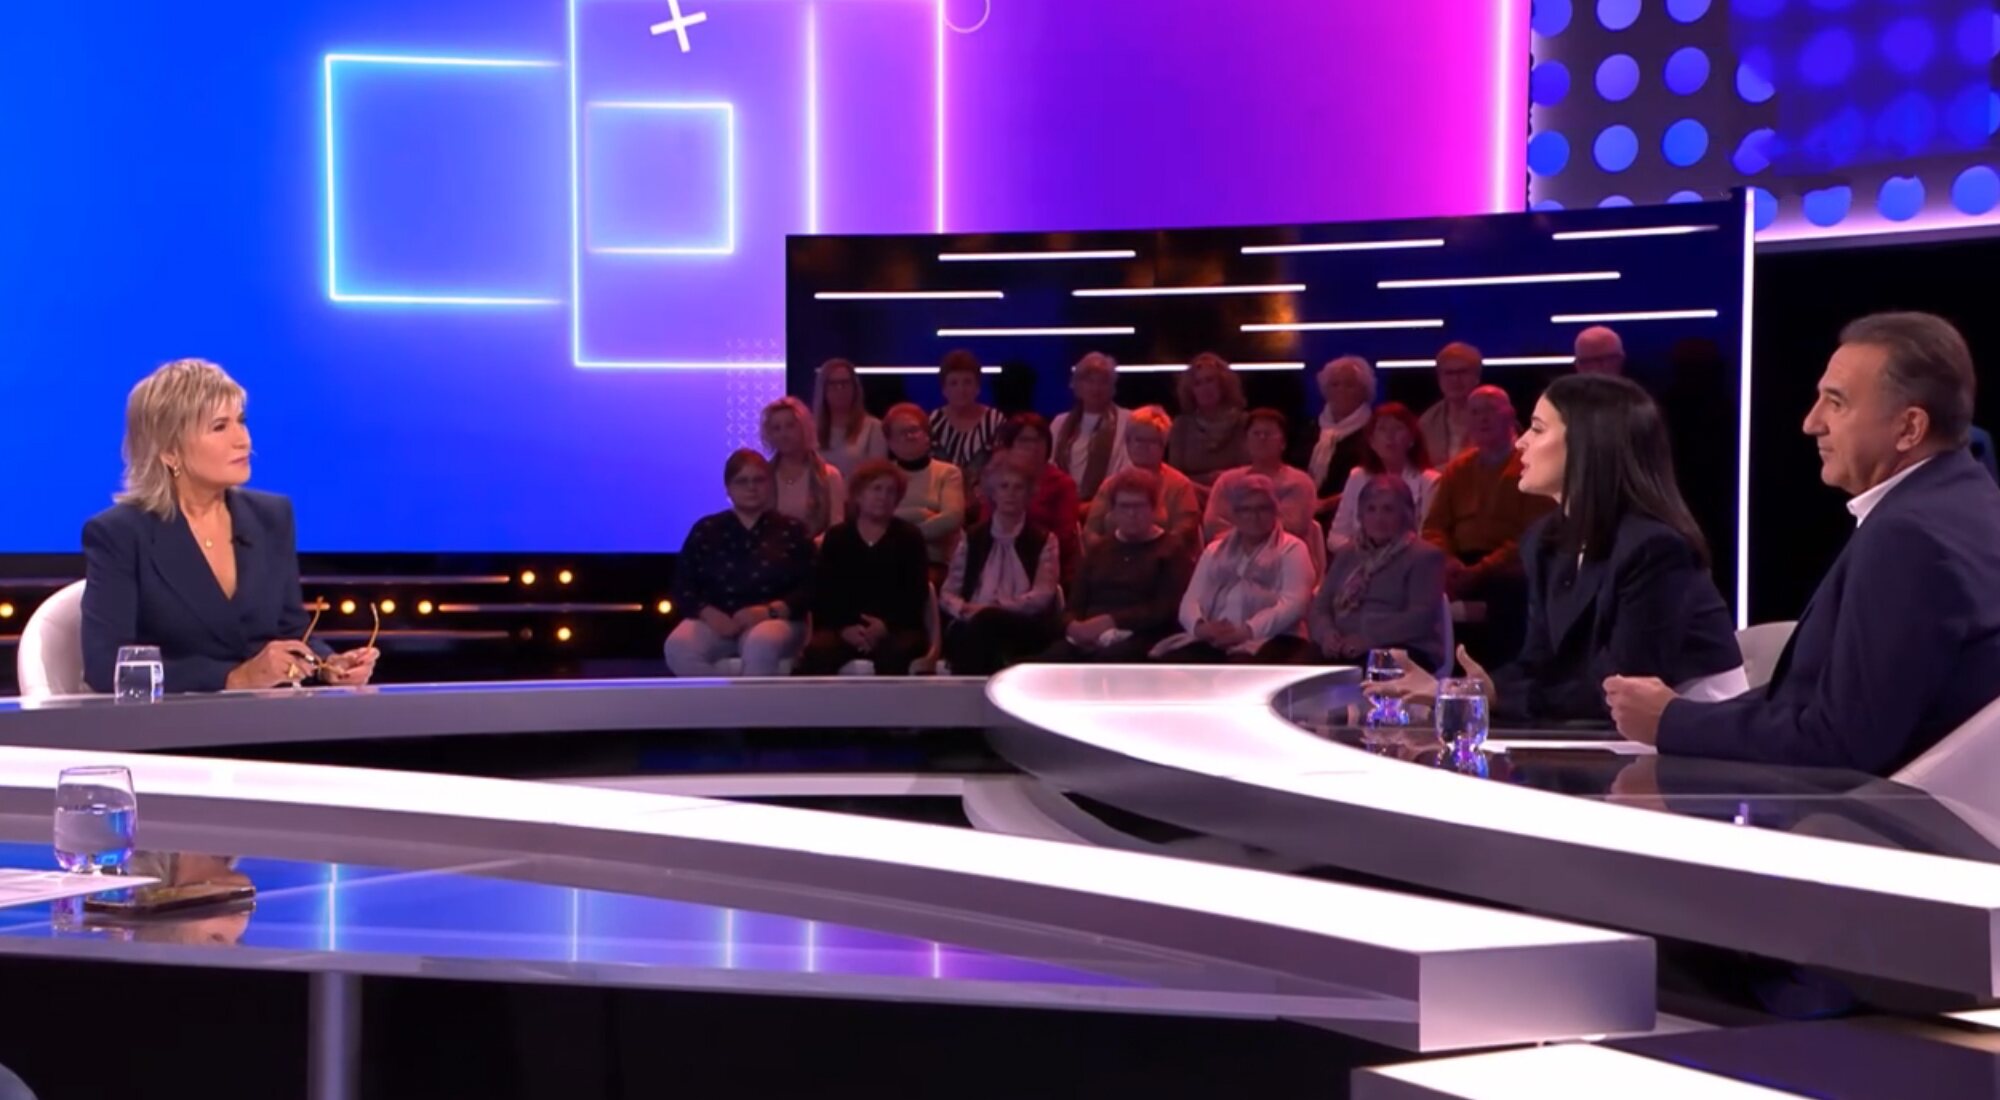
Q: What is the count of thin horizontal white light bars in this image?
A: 12